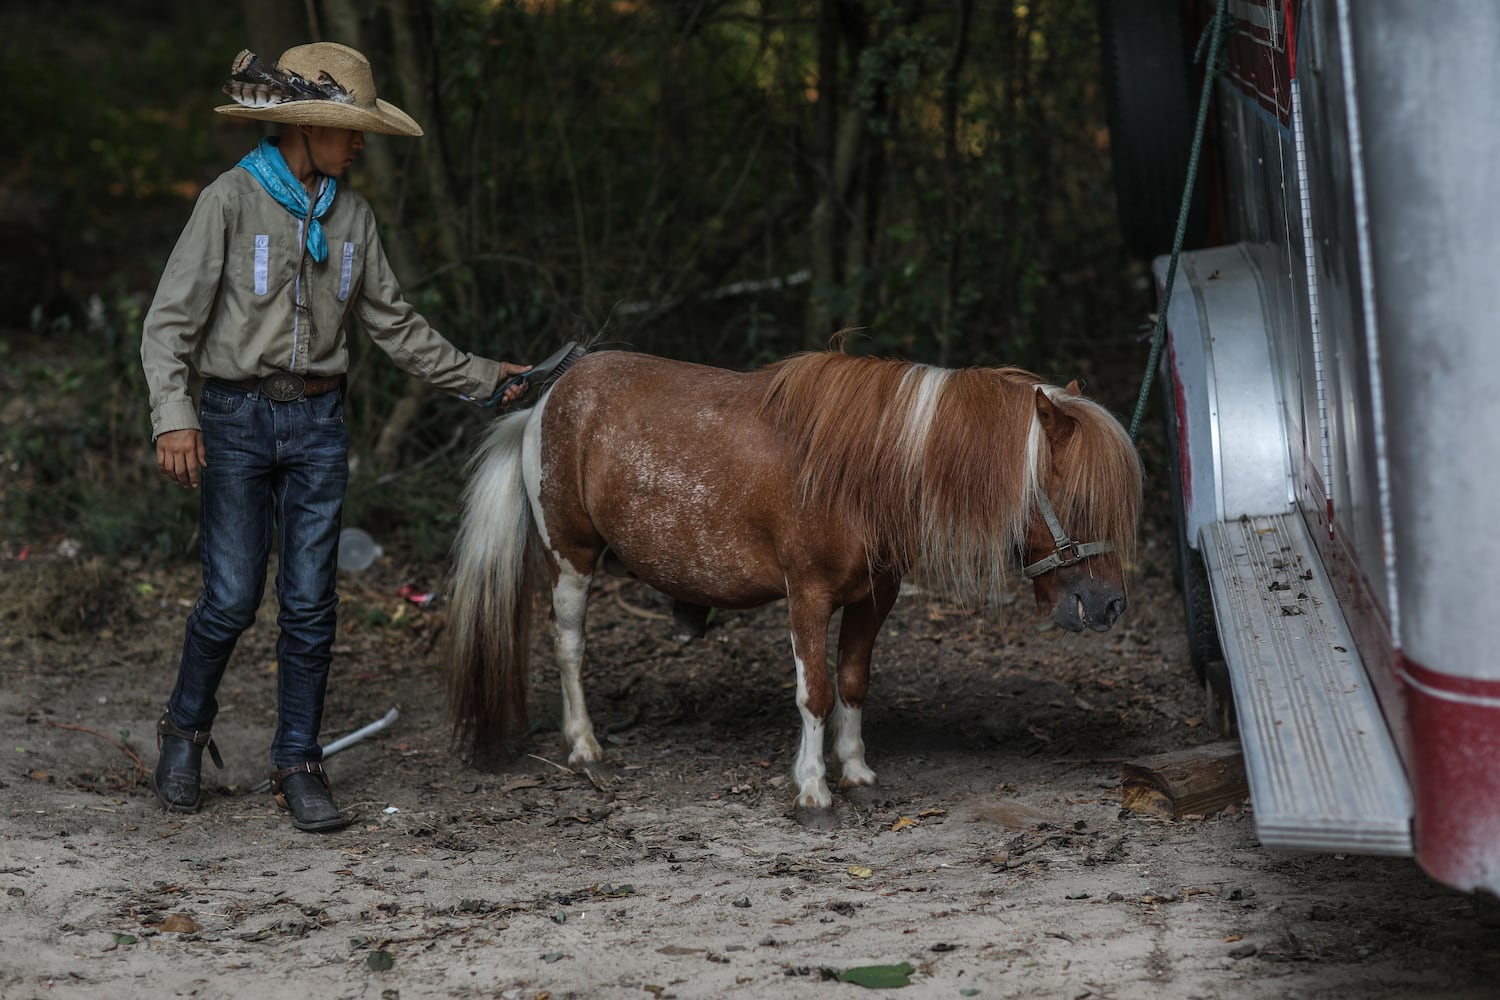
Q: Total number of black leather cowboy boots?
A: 2